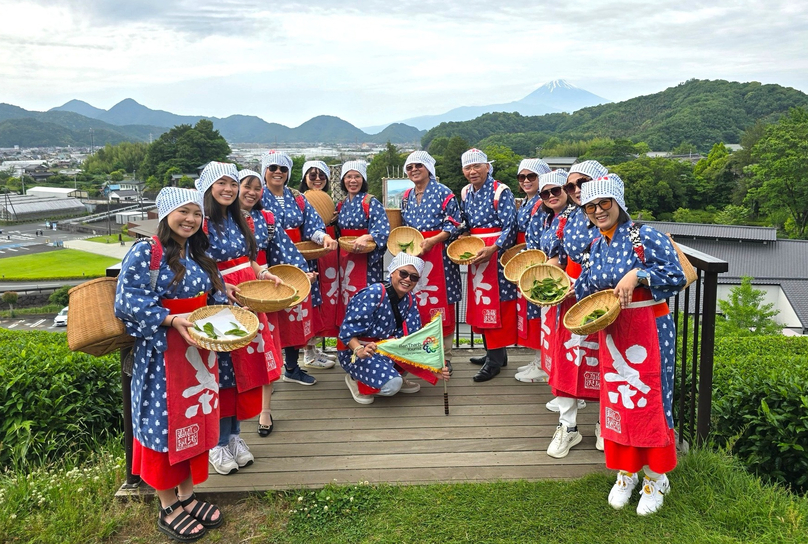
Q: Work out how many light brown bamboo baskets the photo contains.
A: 15